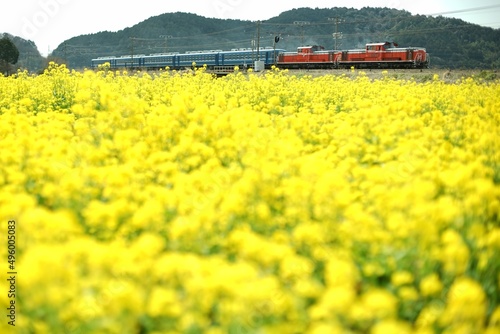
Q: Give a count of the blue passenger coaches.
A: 5